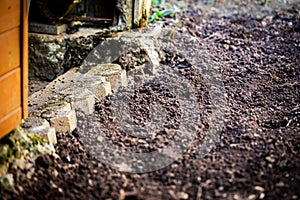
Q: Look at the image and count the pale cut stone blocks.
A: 5